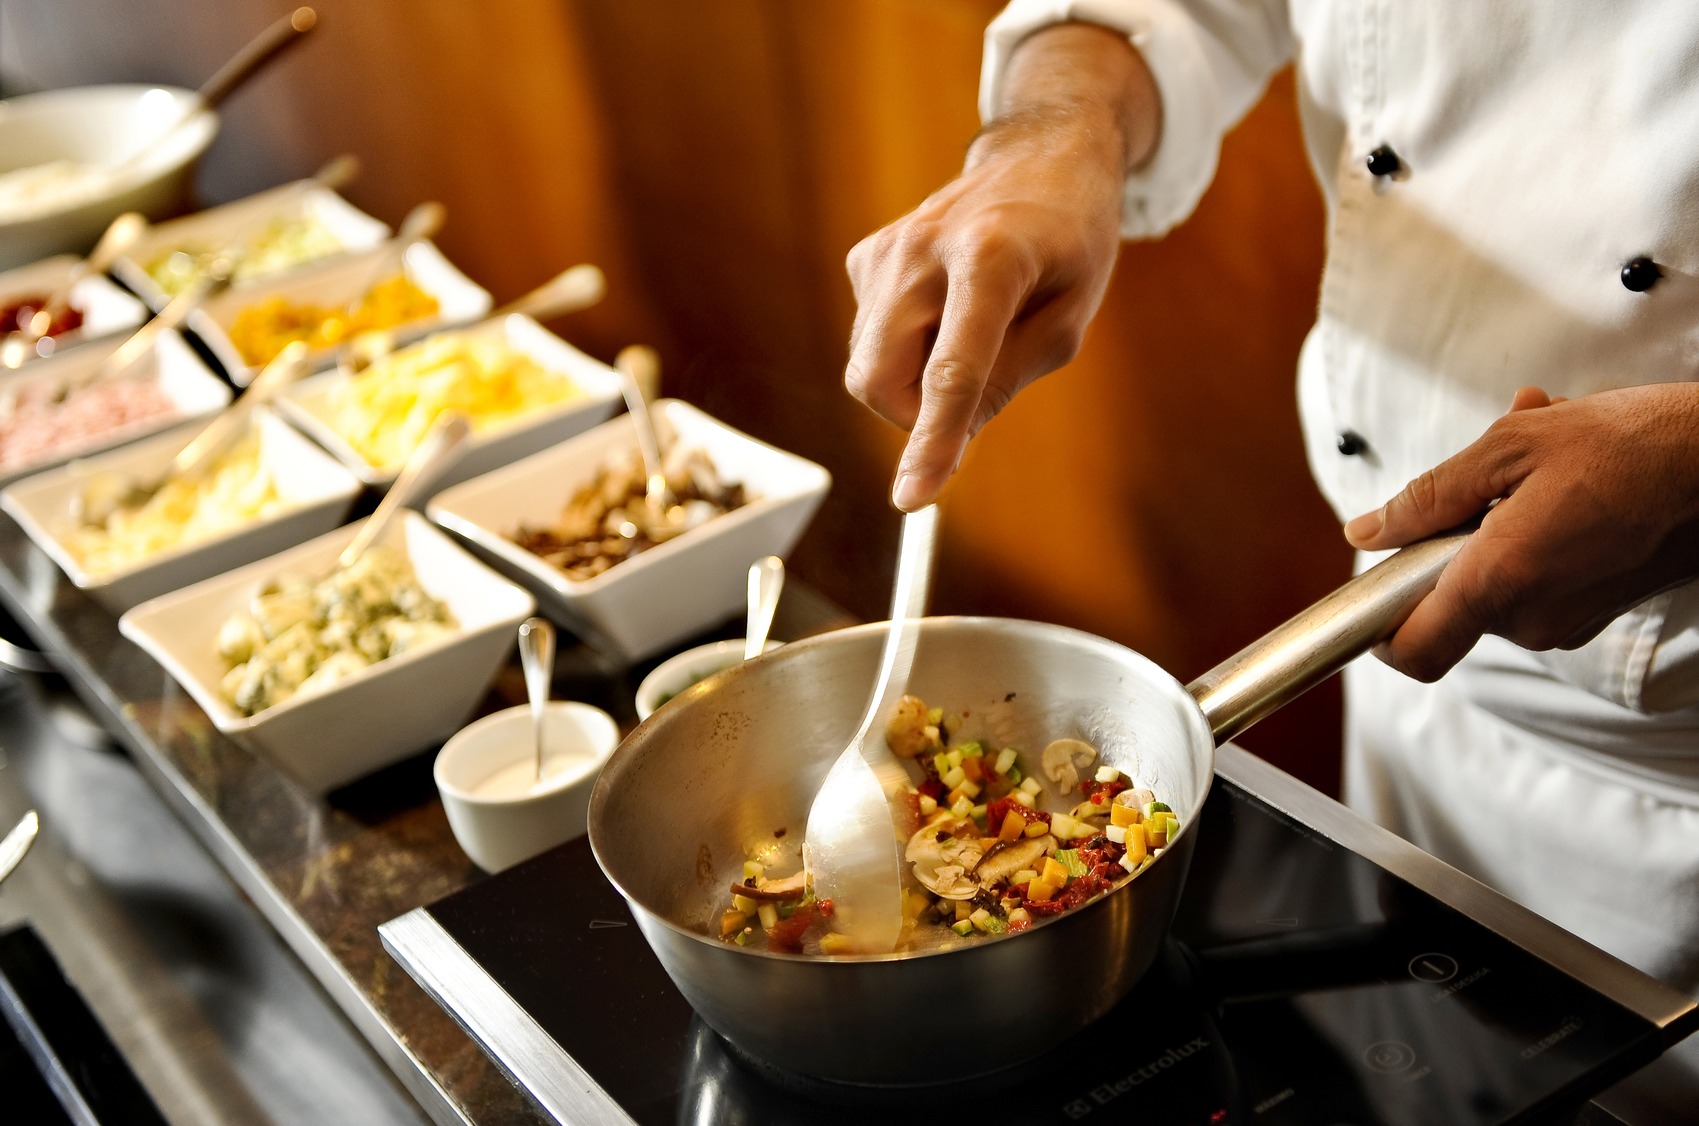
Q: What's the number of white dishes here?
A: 11